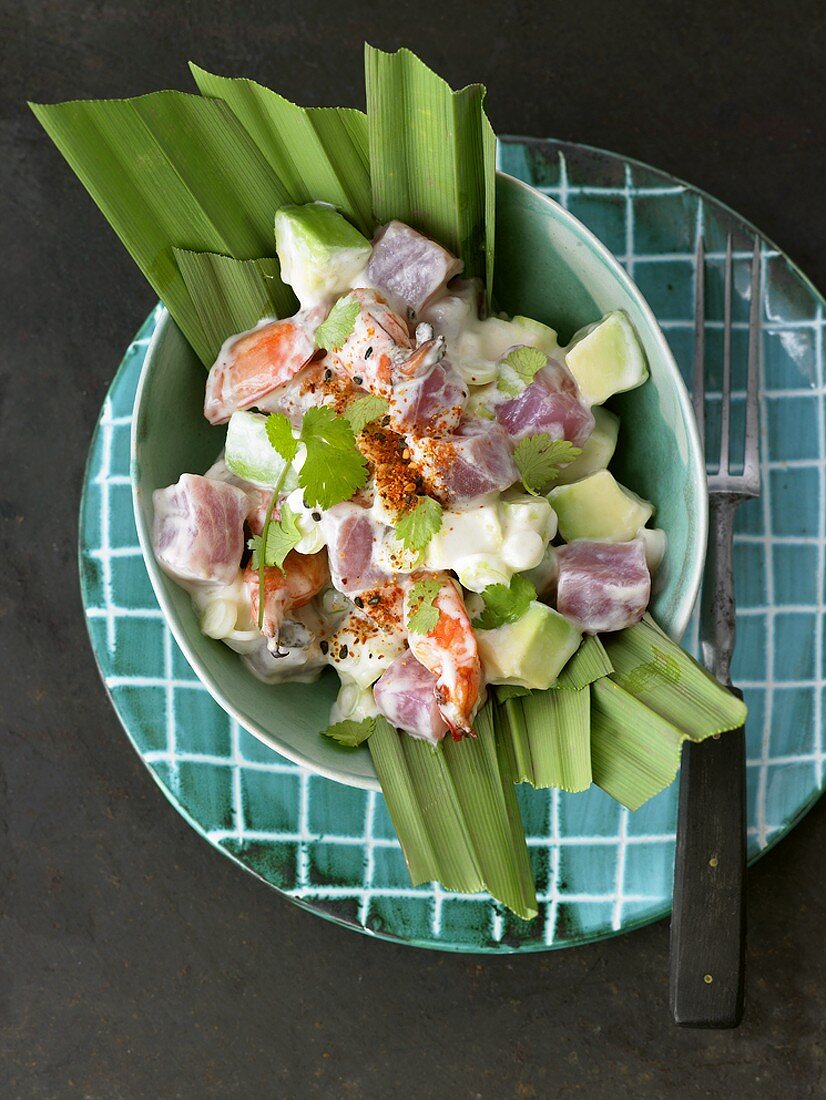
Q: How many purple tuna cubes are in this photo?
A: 8